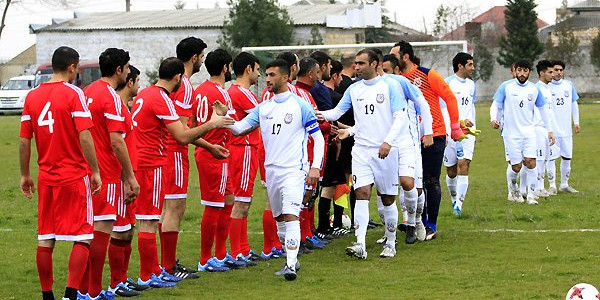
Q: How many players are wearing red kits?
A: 9